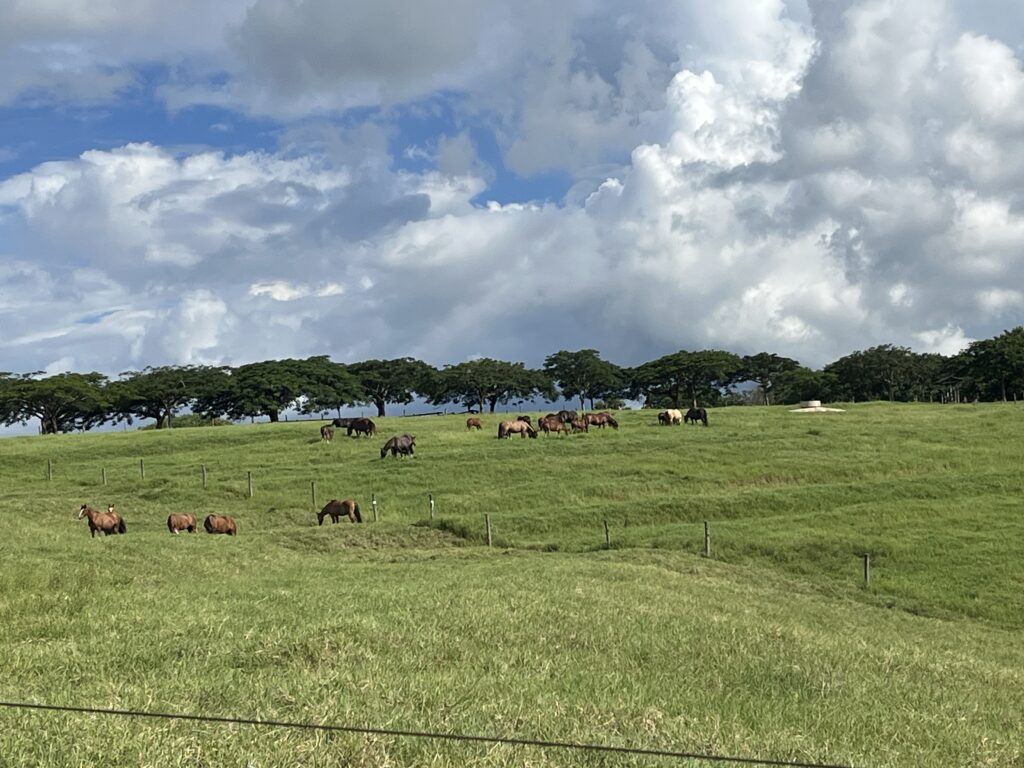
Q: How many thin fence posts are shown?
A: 12